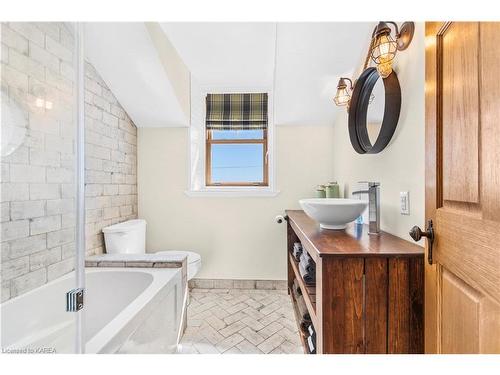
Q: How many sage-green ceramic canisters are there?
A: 2